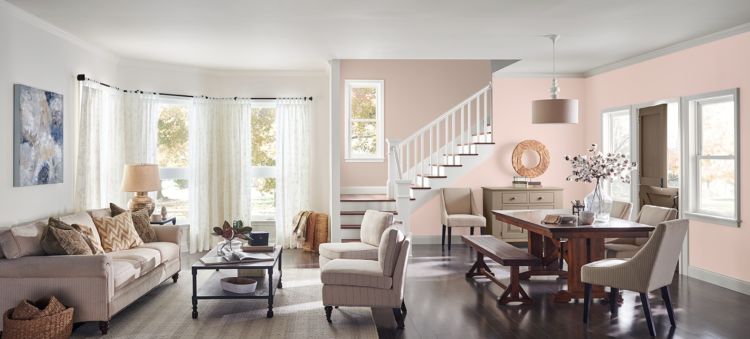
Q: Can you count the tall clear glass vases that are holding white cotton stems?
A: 1